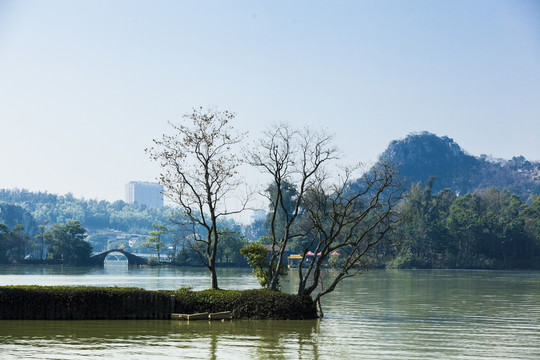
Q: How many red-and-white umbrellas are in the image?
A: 3